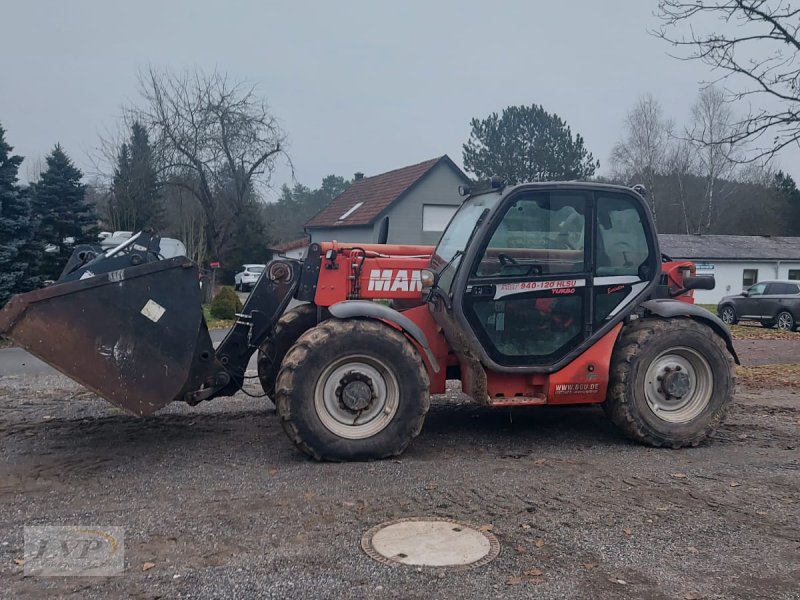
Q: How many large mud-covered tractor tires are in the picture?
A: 3